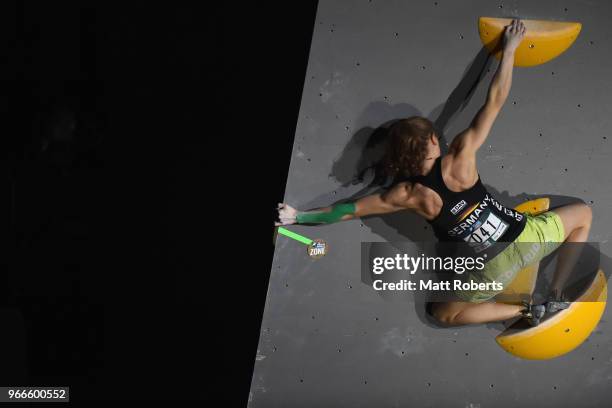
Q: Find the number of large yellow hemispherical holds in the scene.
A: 3